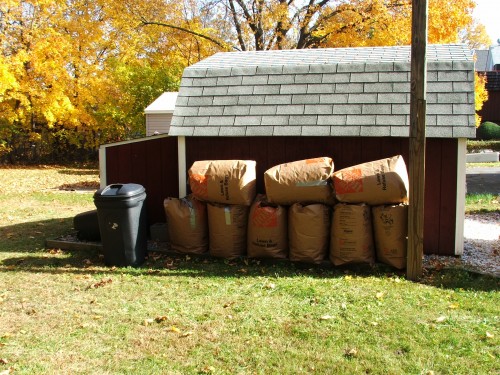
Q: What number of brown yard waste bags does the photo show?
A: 9